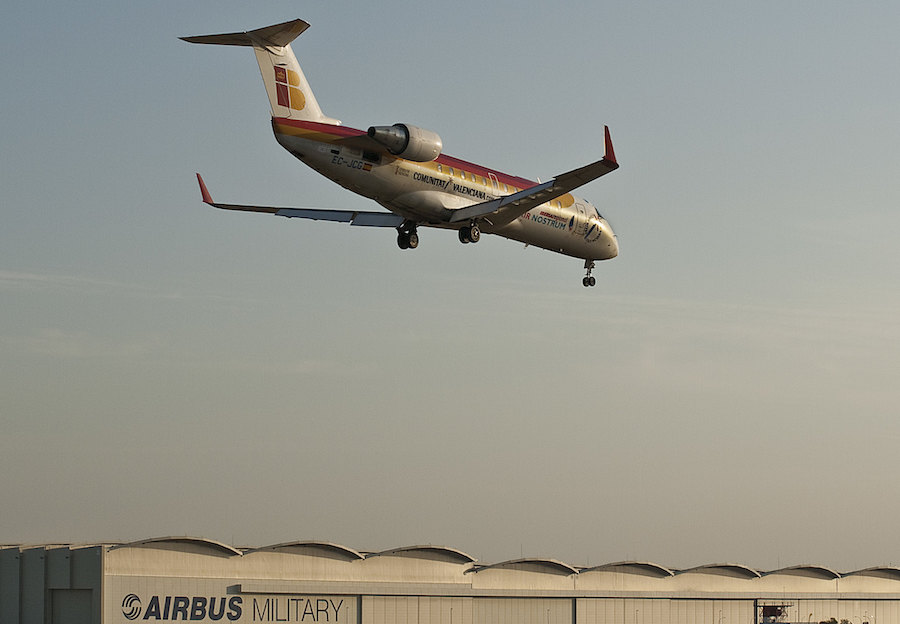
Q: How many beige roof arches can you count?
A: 8